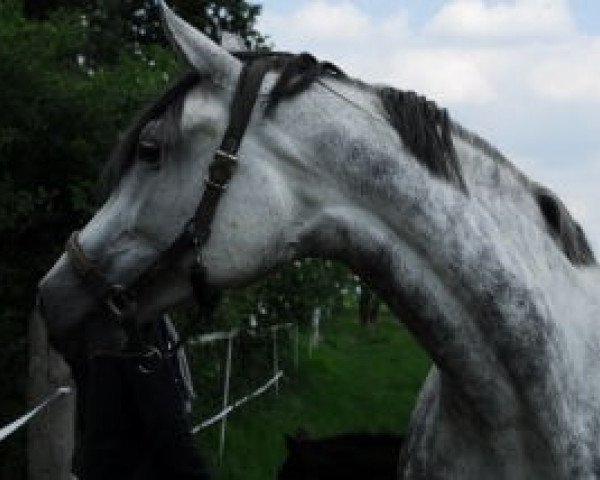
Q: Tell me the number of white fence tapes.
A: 3